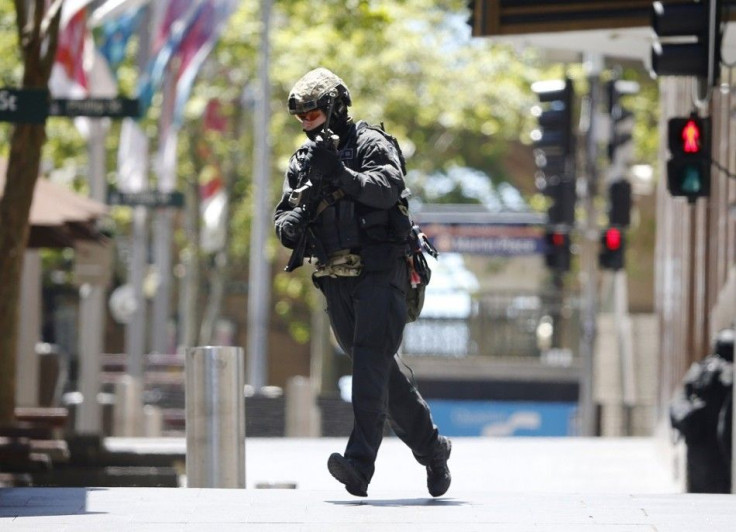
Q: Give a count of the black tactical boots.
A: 2